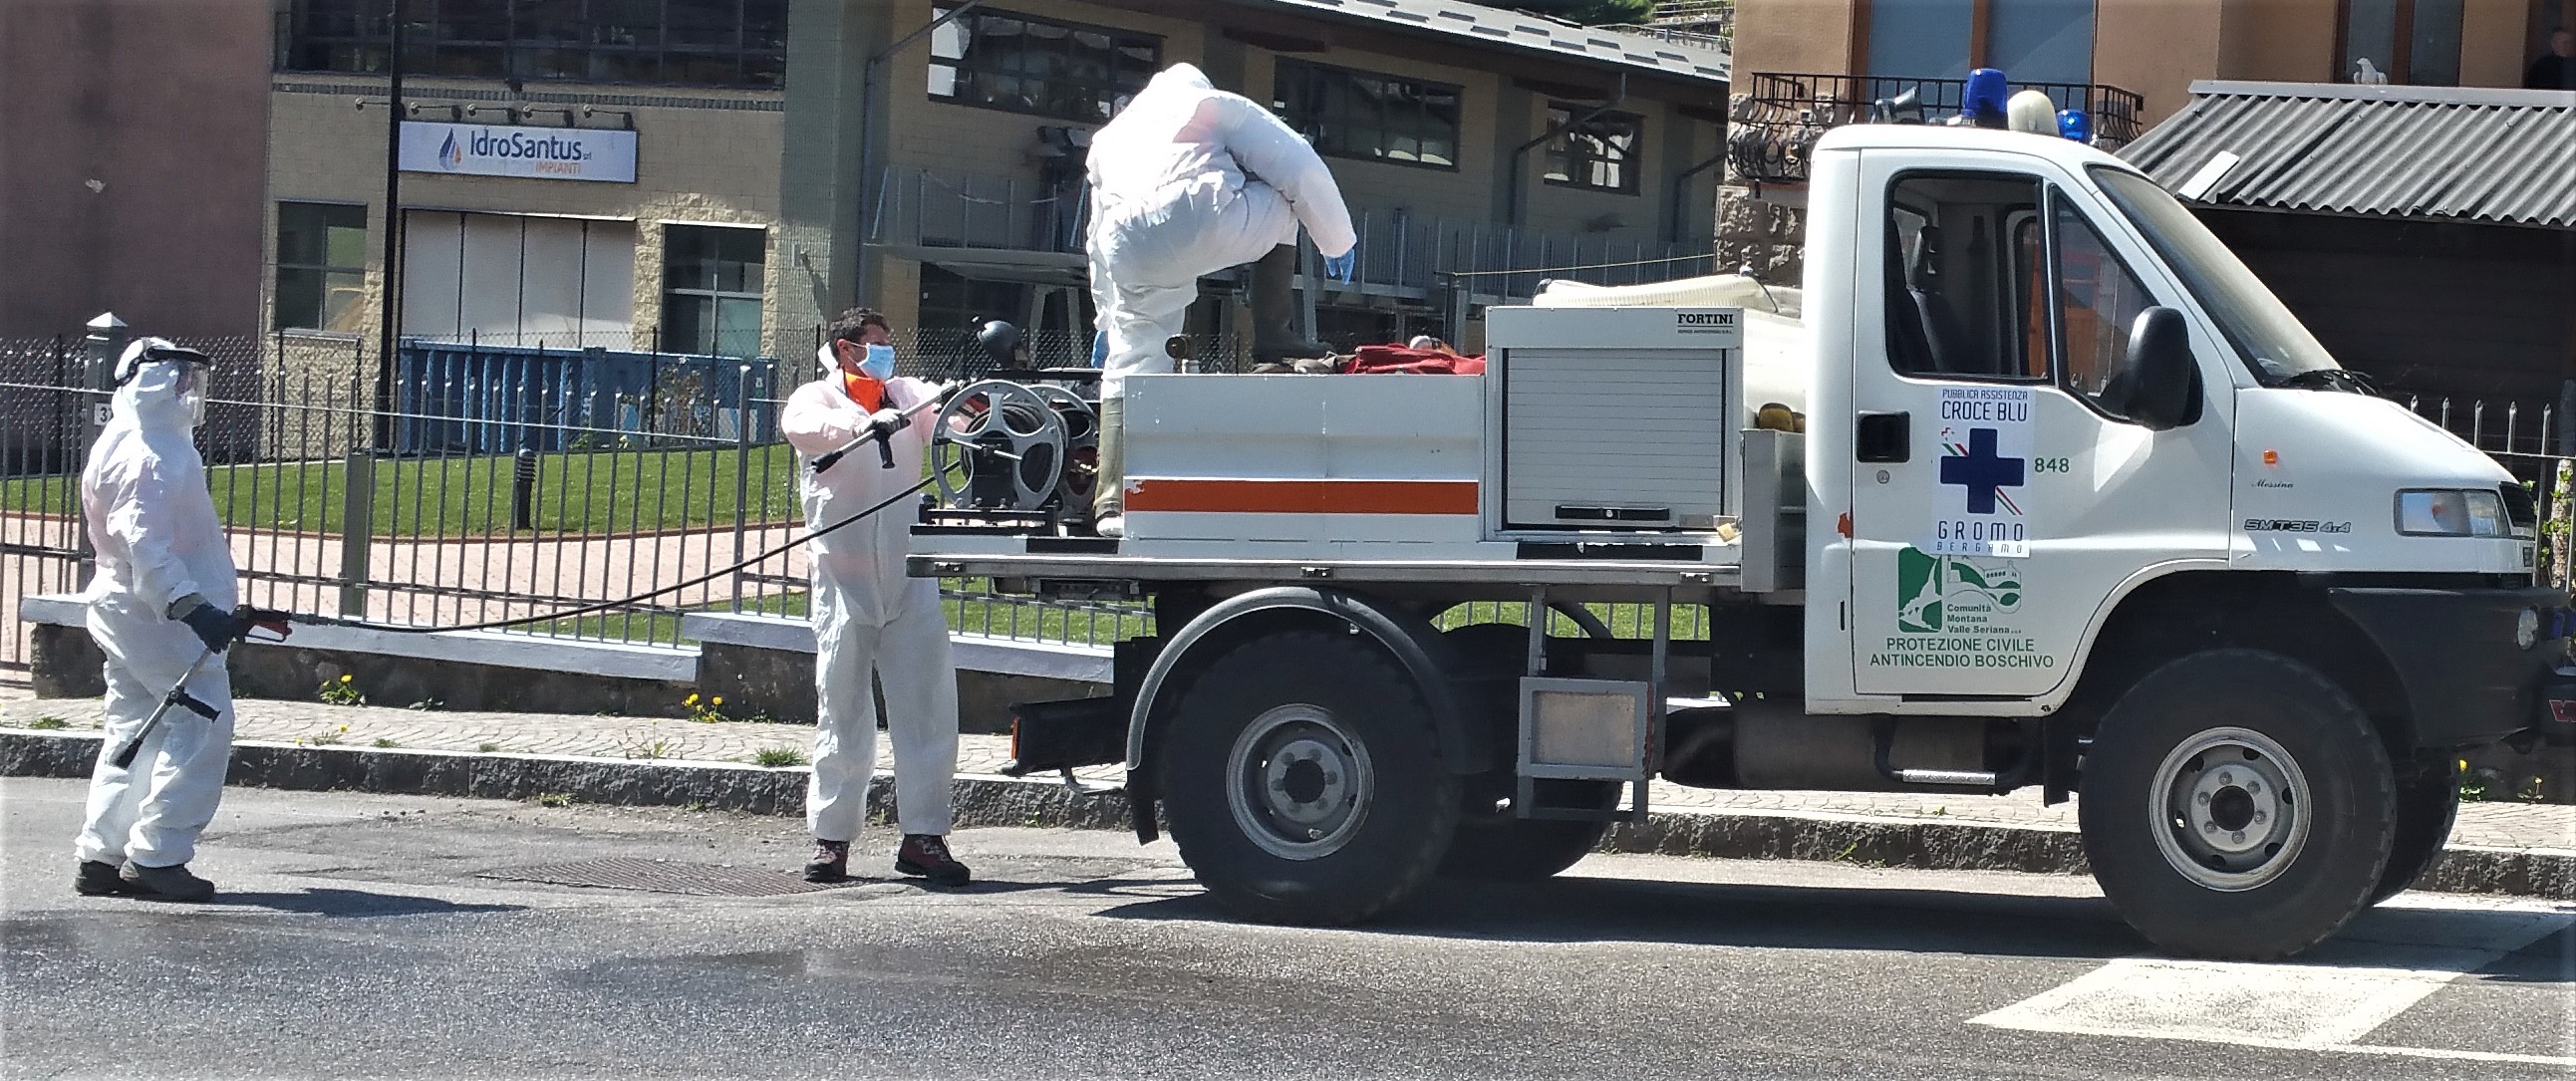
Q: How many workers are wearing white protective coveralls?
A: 3